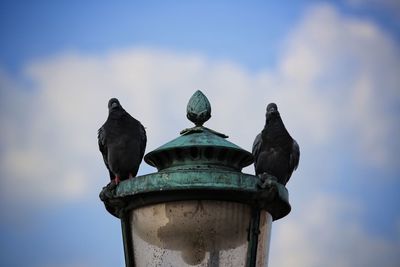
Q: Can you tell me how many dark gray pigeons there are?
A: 2